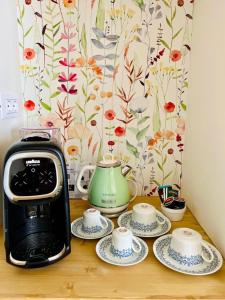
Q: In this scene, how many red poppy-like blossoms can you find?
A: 6